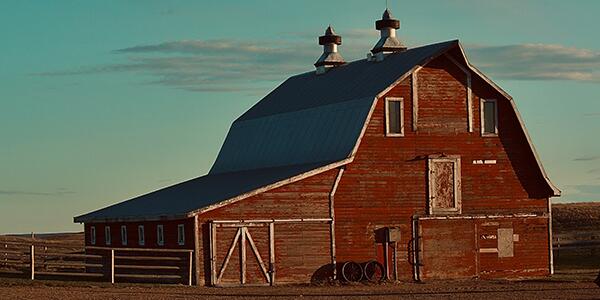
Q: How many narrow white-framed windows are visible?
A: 8